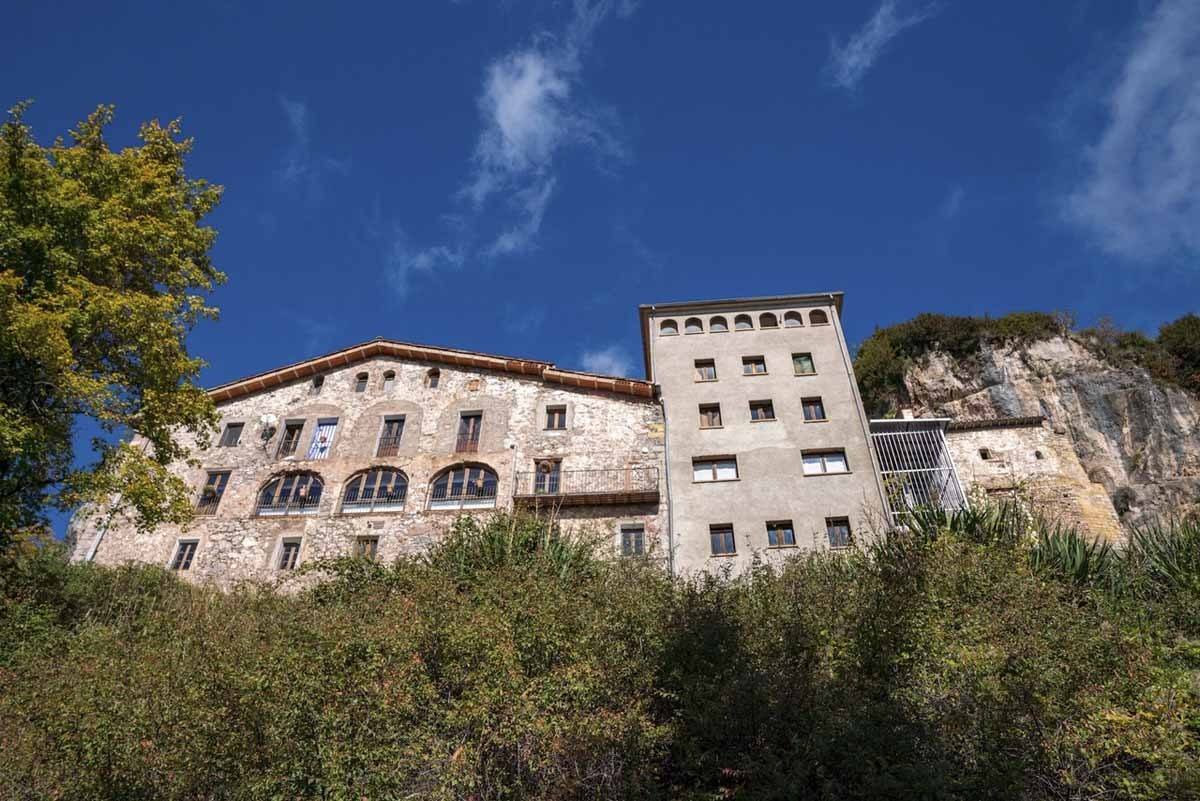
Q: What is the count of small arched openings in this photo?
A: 11